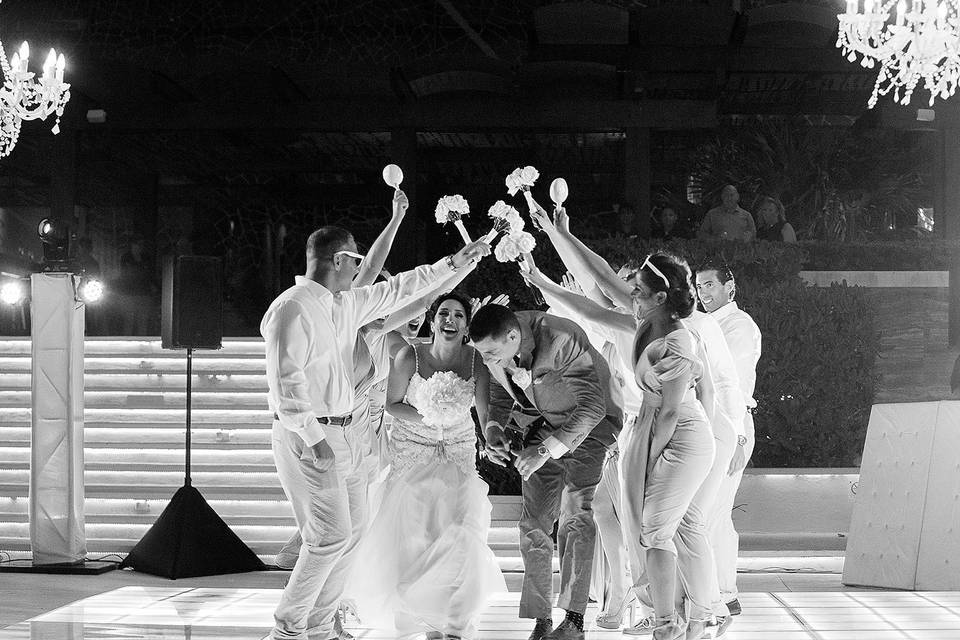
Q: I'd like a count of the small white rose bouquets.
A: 4